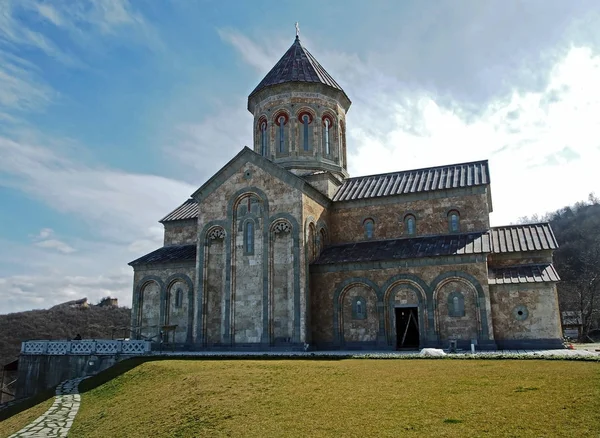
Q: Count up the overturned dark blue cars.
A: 0